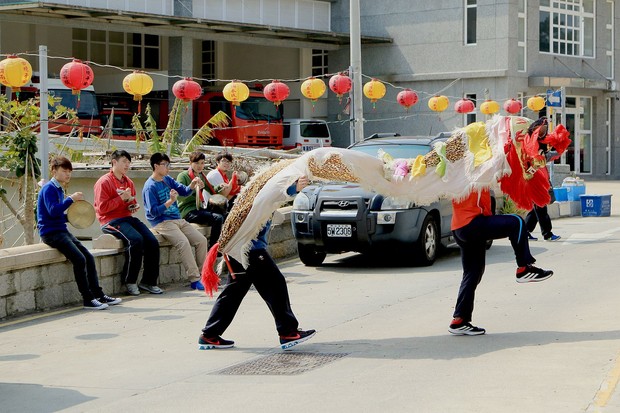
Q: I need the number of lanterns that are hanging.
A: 15